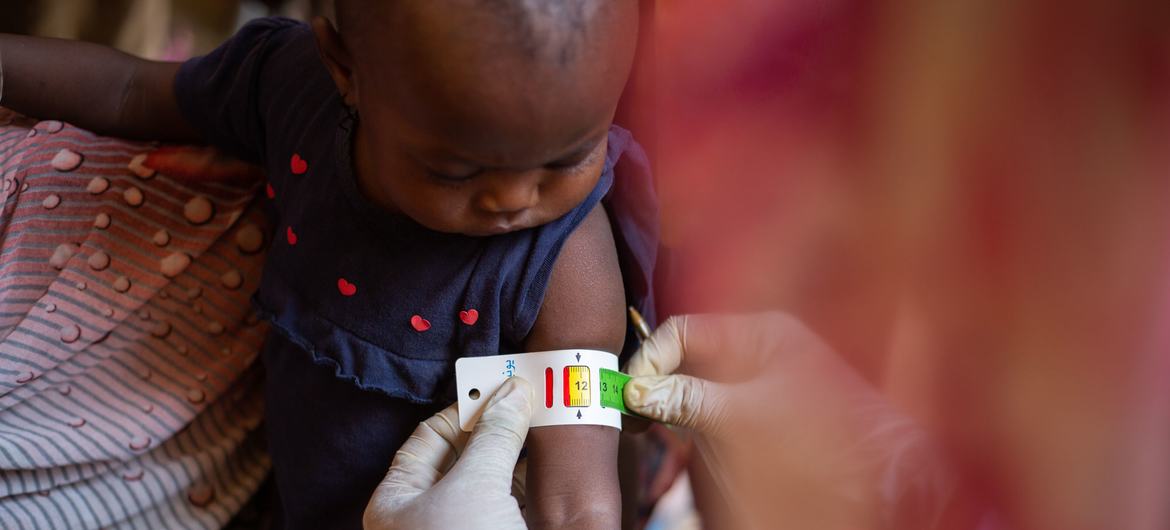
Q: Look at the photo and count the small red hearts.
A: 6